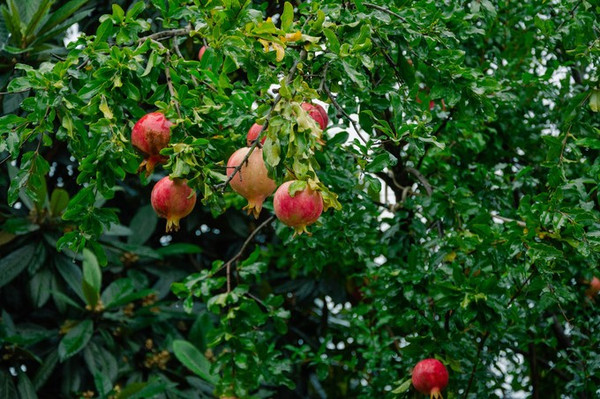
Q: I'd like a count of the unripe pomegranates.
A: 1